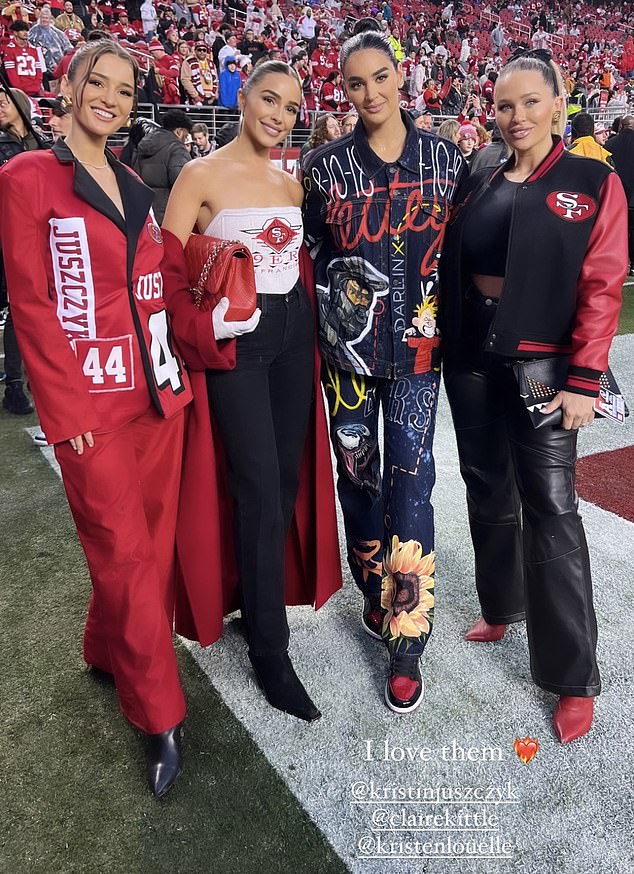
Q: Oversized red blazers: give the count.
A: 1